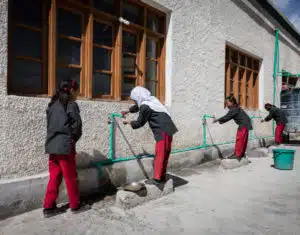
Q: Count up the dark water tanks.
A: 1